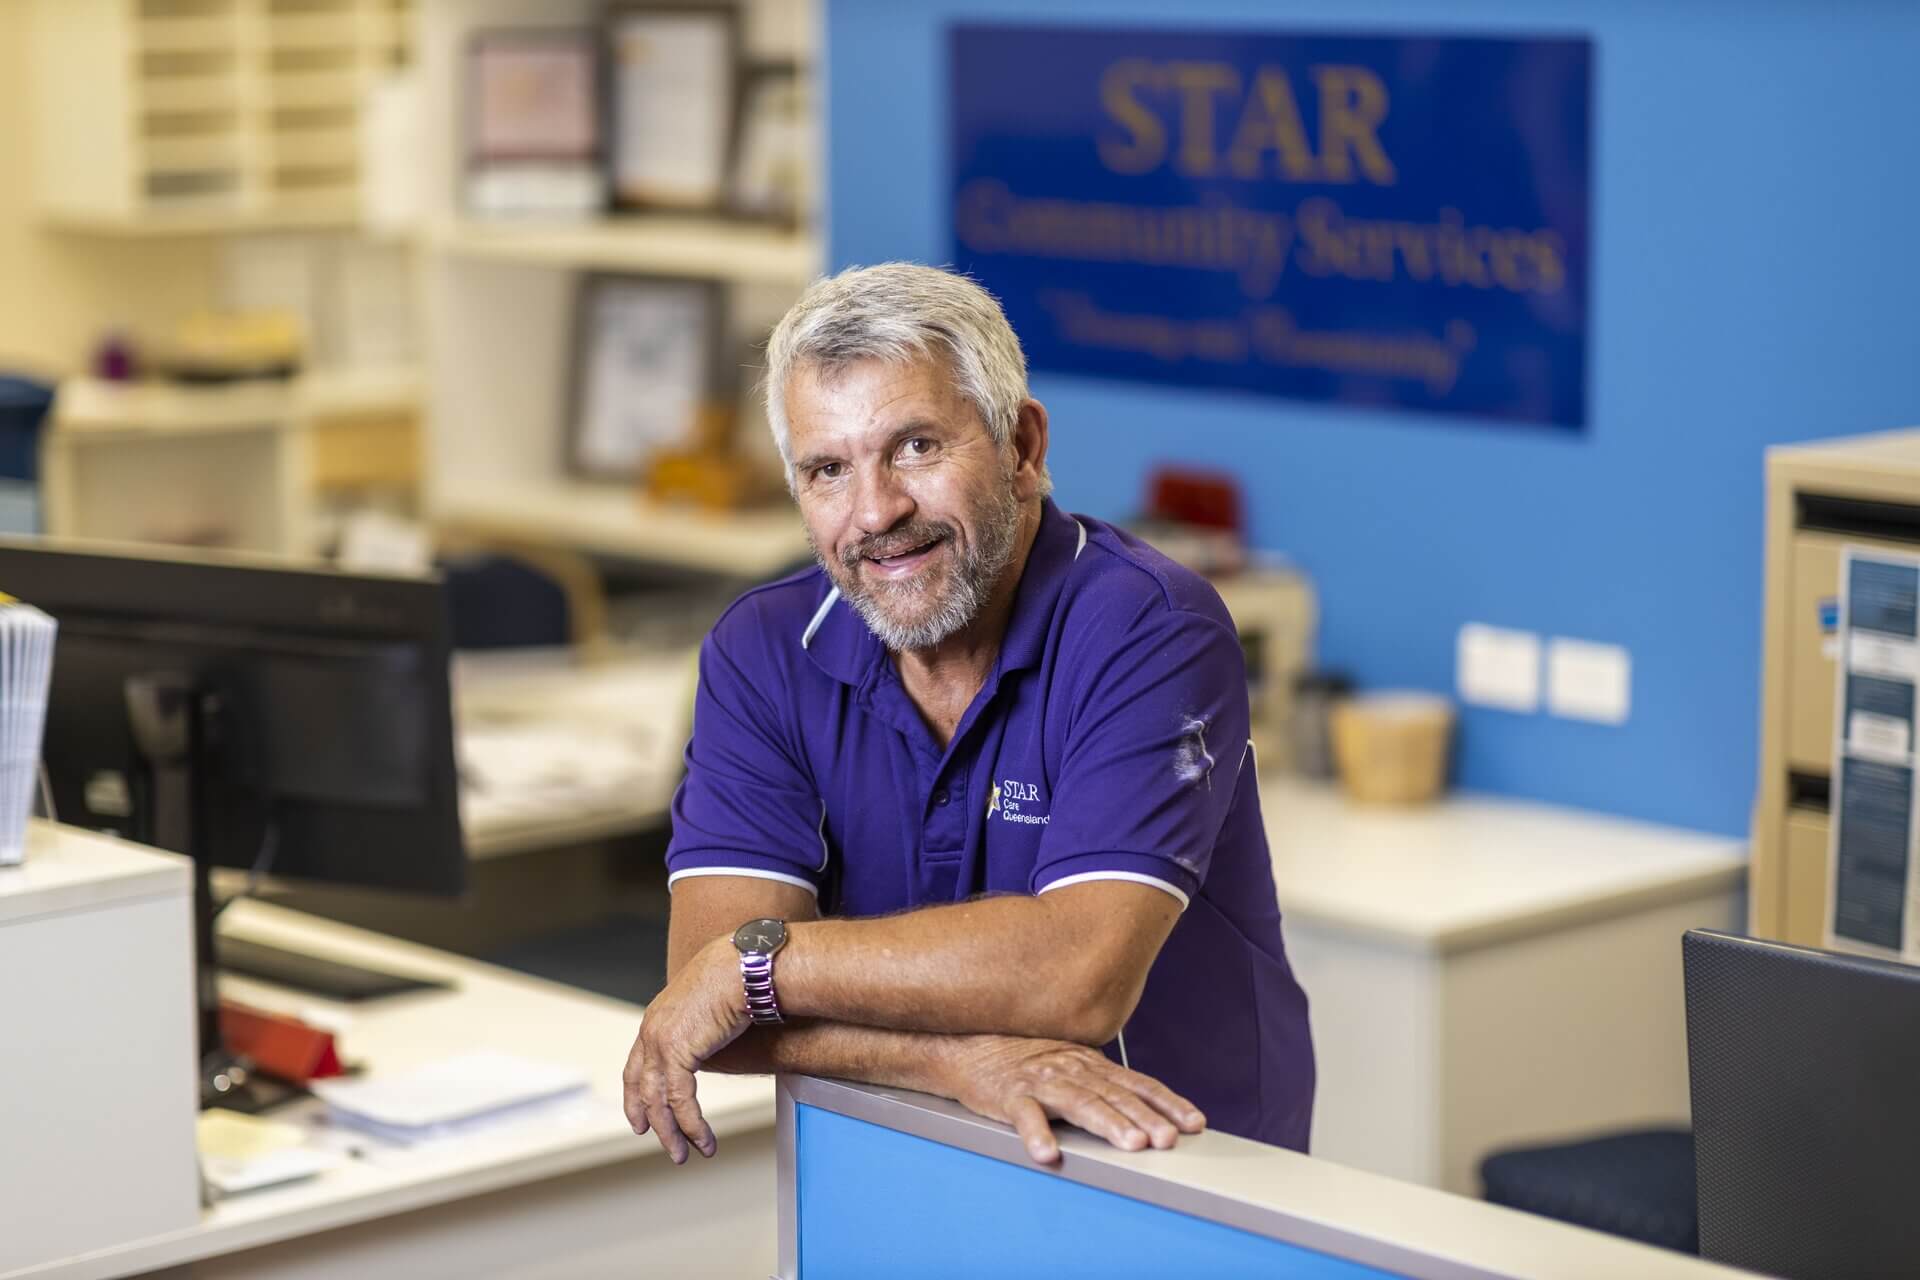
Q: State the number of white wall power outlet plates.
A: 2